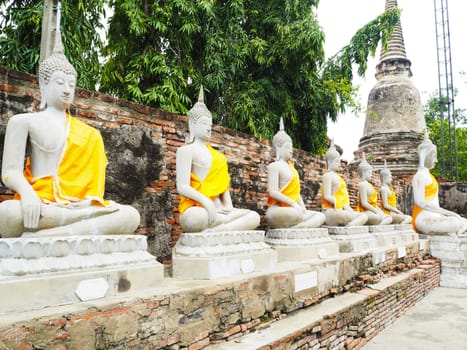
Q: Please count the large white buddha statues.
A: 7